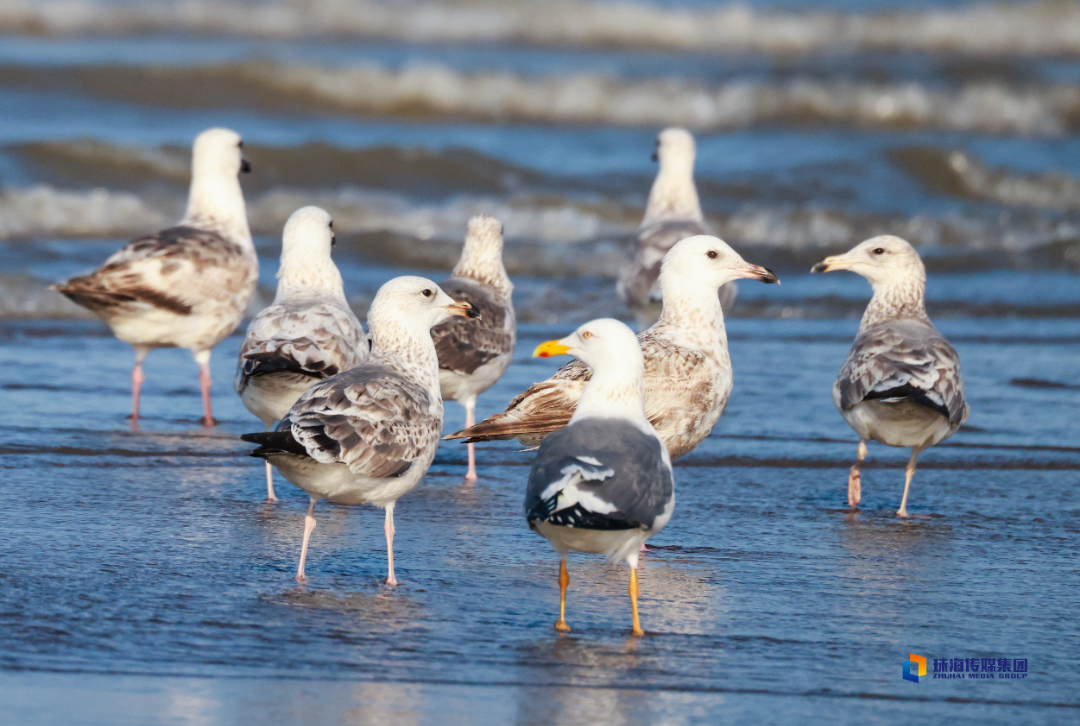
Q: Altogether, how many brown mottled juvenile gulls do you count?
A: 7